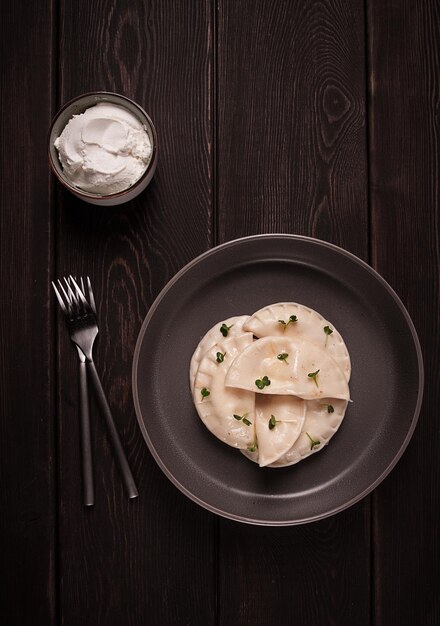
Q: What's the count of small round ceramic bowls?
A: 1